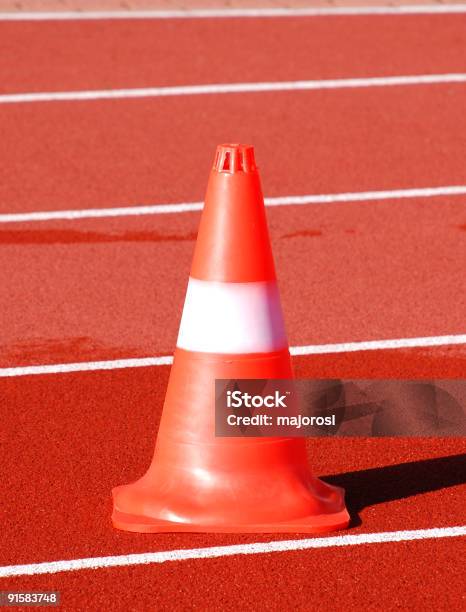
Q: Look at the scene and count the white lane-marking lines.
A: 5